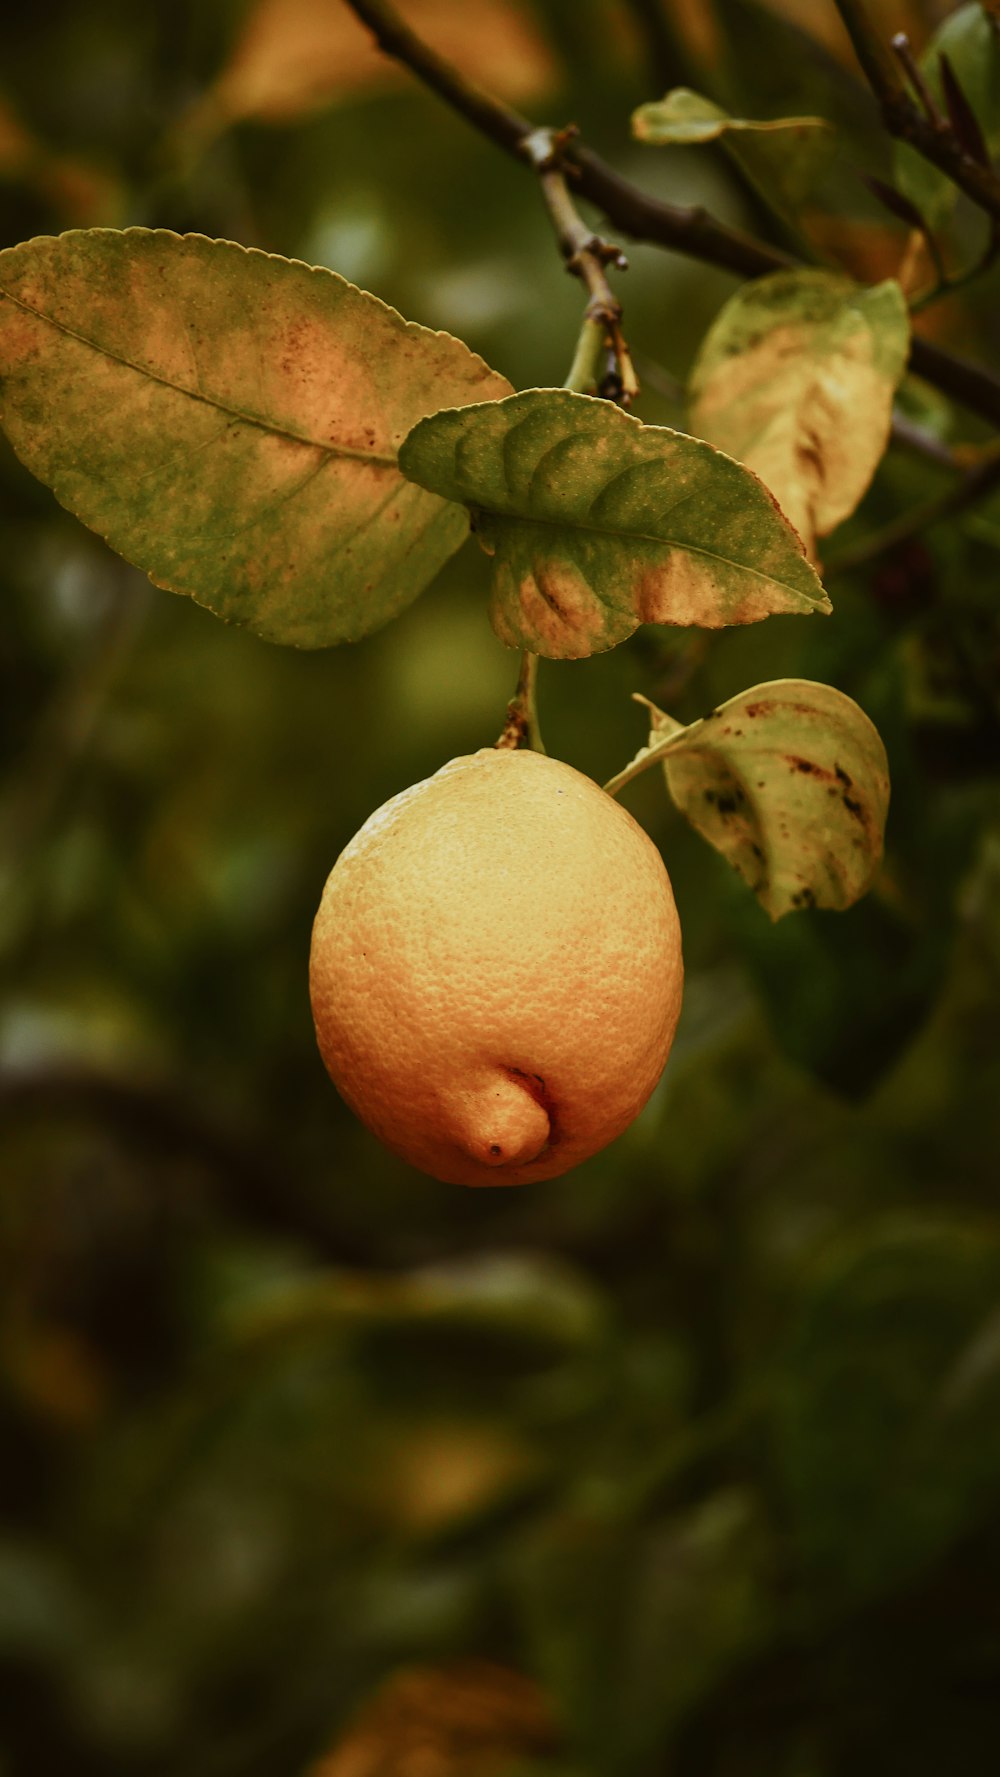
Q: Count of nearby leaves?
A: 4